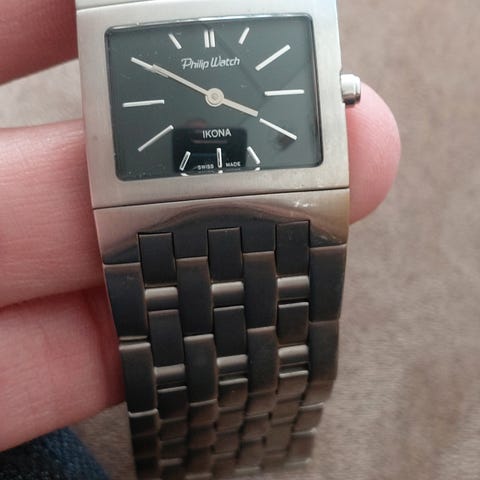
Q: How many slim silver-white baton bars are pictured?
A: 13